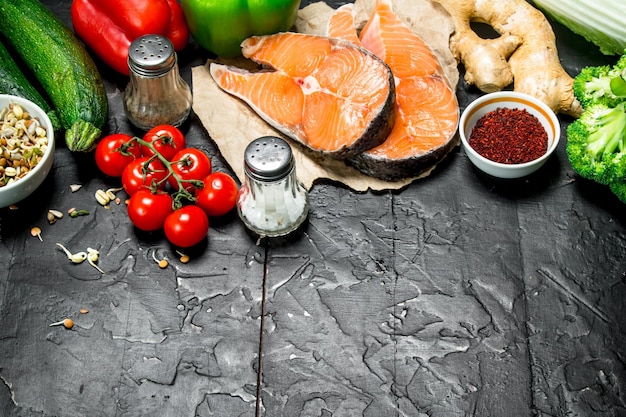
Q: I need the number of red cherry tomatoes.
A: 7